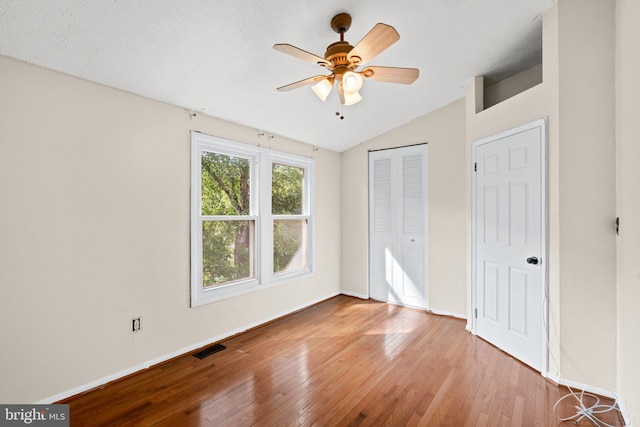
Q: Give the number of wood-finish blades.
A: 5